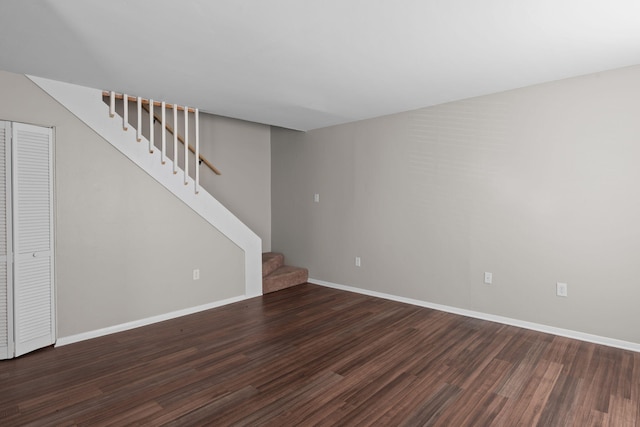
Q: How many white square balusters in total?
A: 8